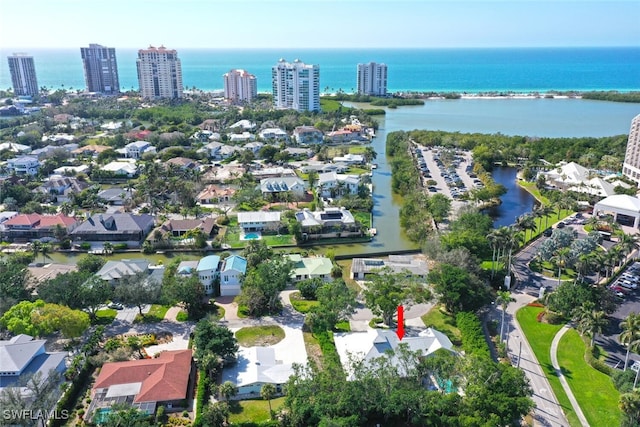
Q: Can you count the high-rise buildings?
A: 7